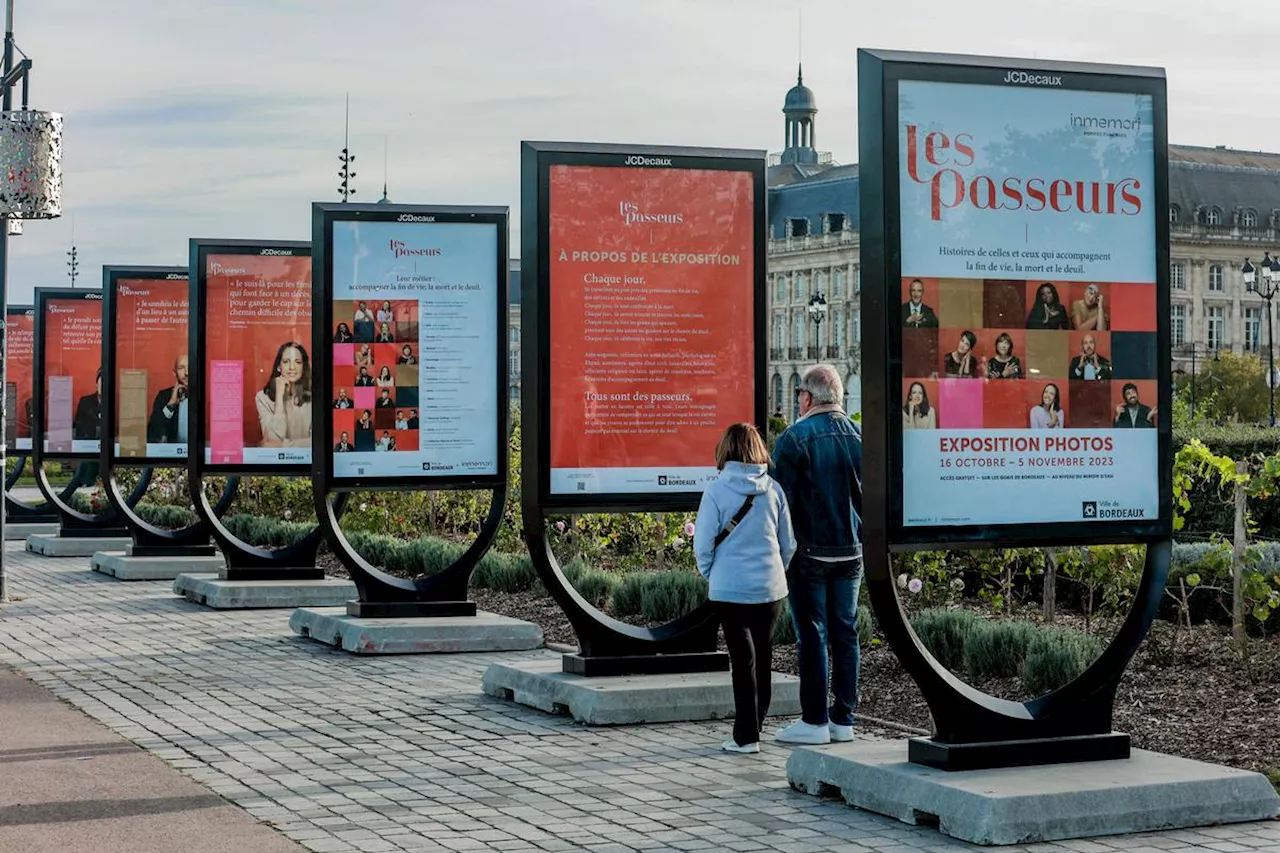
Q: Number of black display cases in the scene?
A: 7